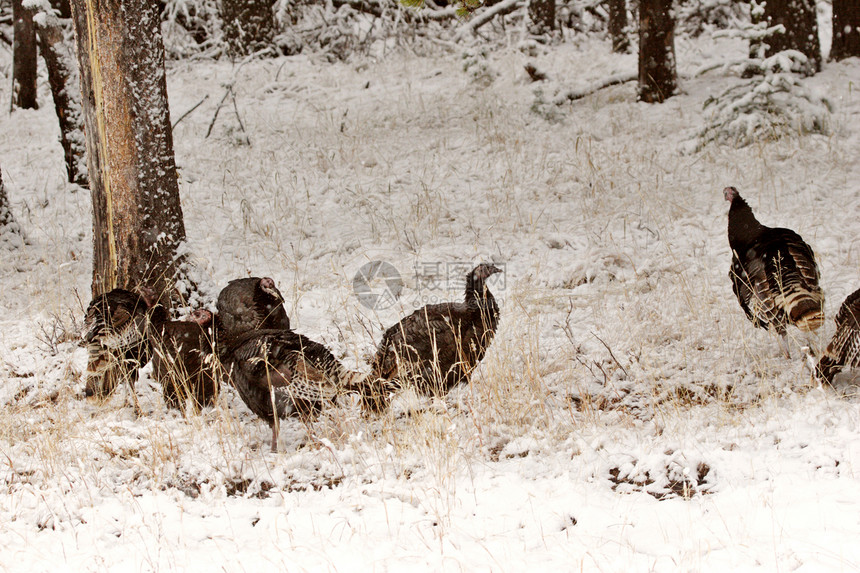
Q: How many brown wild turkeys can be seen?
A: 7